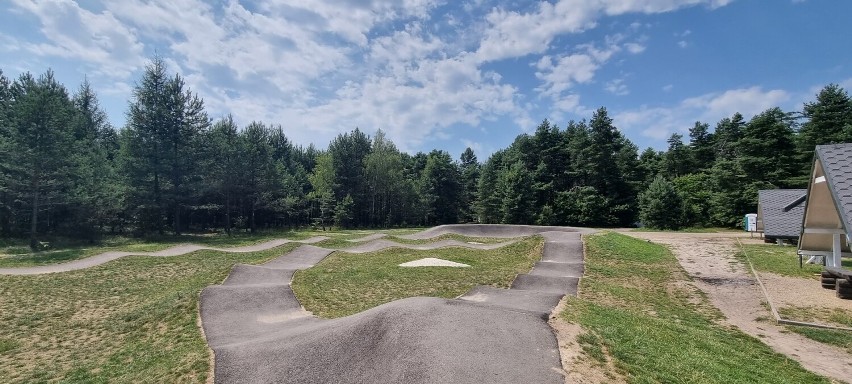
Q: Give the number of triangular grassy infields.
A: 1